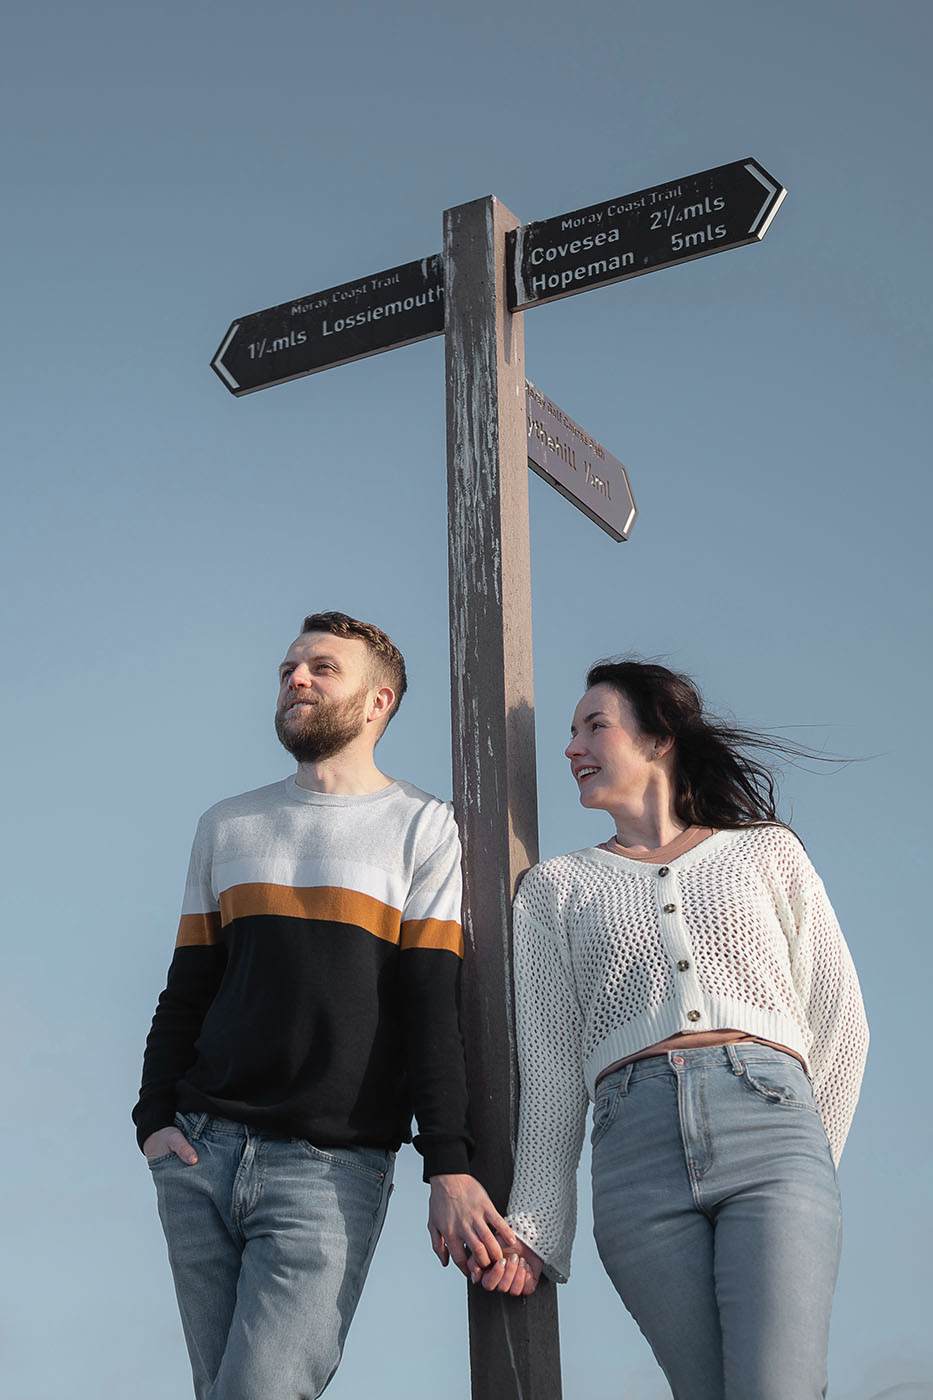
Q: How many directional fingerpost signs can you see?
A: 3